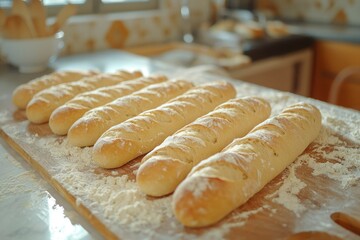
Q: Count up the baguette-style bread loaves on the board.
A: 7